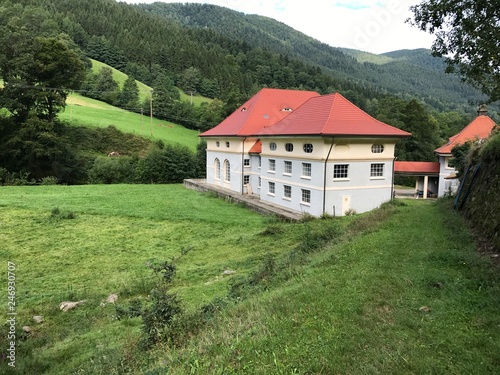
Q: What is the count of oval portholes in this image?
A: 6